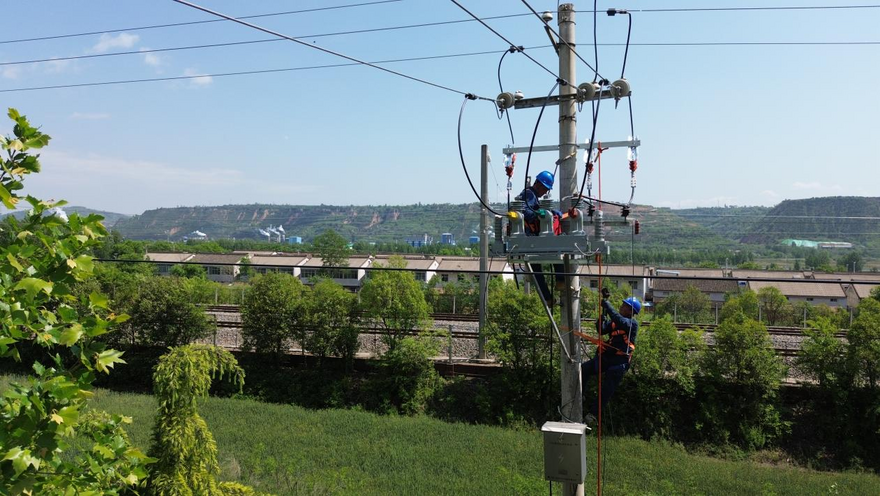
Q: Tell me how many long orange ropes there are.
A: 1